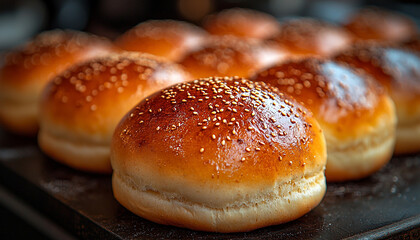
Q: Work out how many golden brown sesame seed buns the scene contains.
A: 10